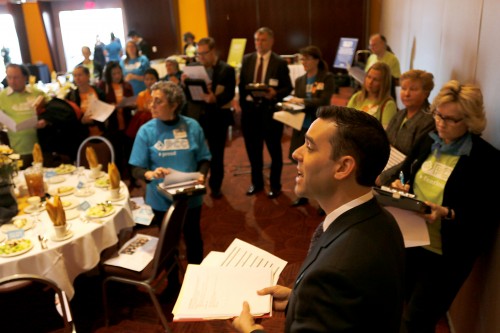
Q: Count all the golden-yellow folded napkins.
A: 4